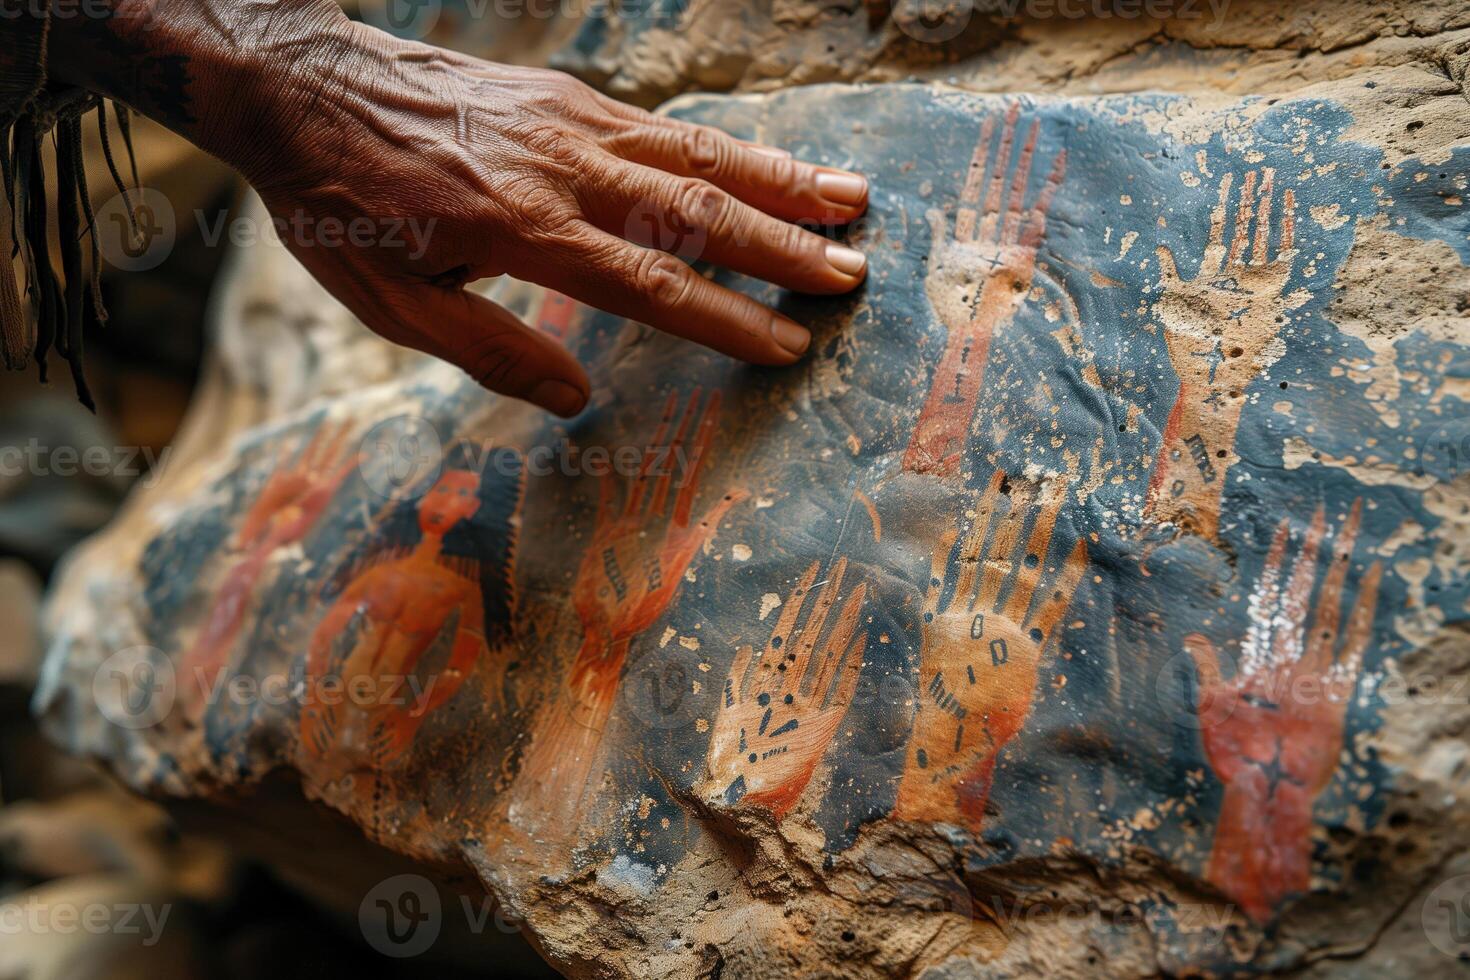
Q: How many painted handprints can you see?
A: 7